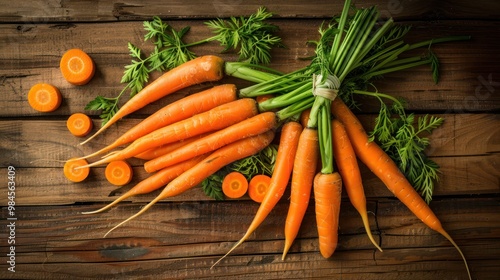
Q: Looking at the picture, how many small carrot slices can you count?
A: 7